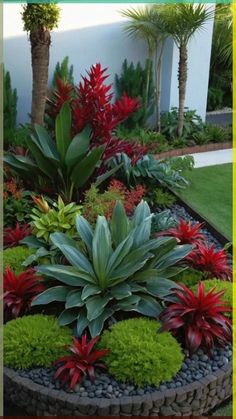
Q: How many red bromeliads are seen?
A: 6